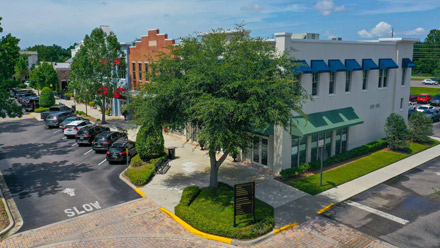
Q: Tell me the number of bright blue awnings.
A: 7